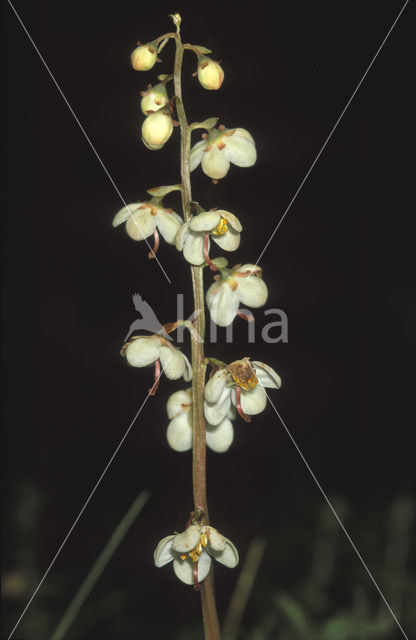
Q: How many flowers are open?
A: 8